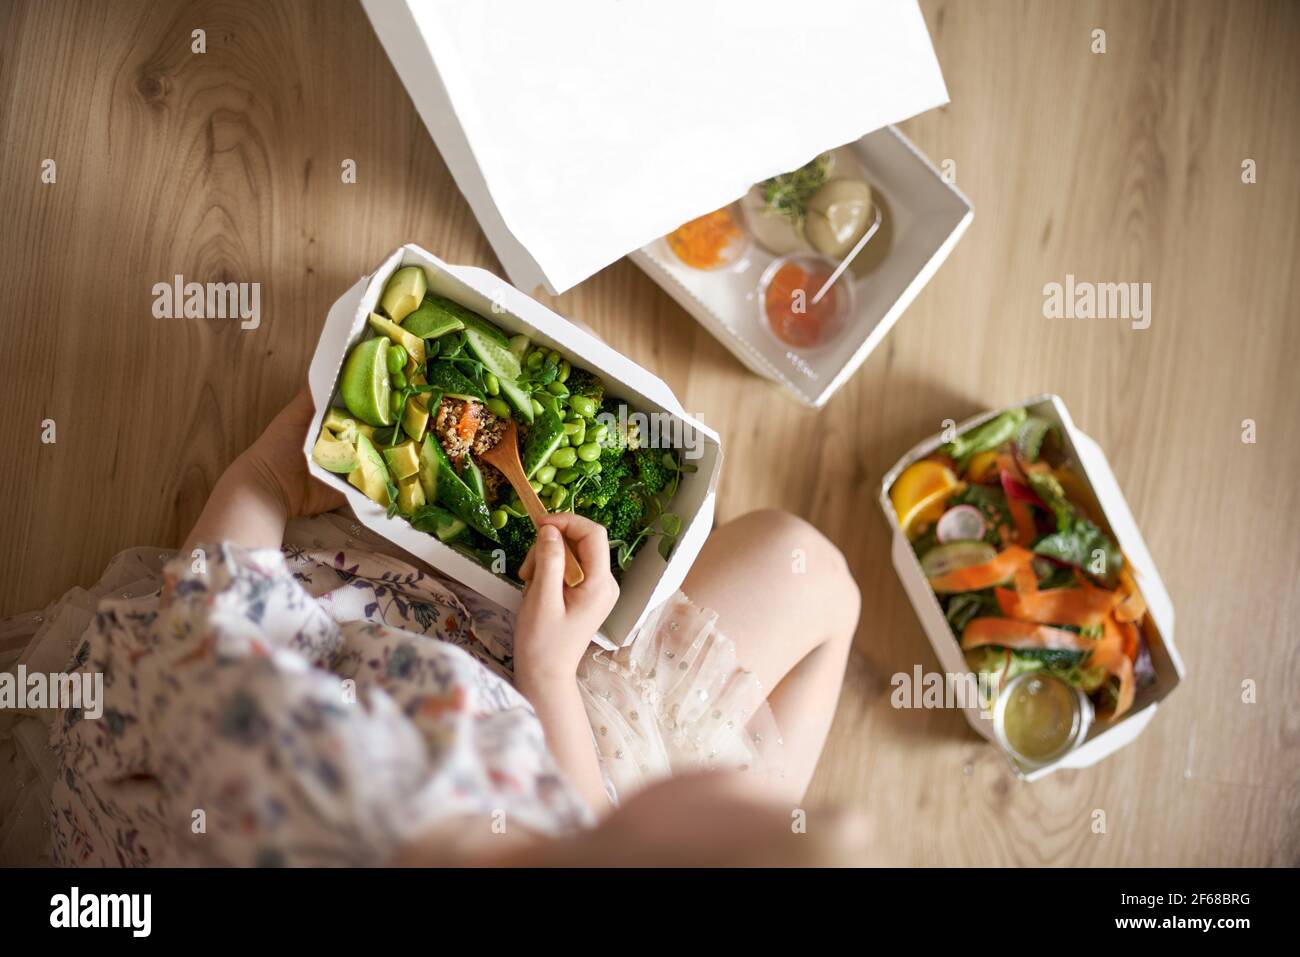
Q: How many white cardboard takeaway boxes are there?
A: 3